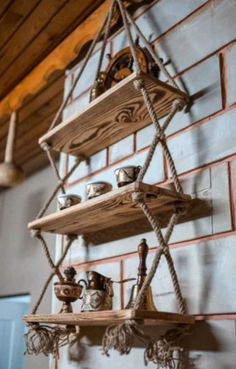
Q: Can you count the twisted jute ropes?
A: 4